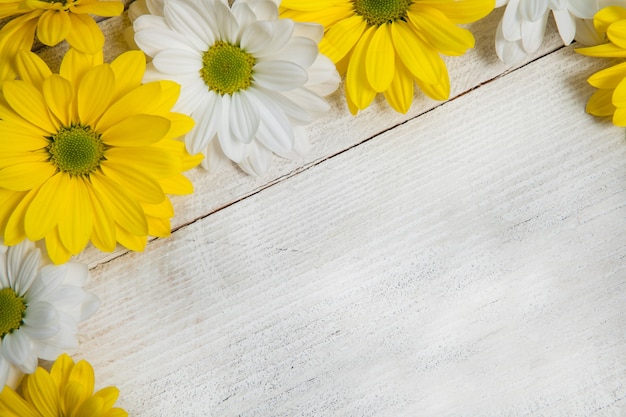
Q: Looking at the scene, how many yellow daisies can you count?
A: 5